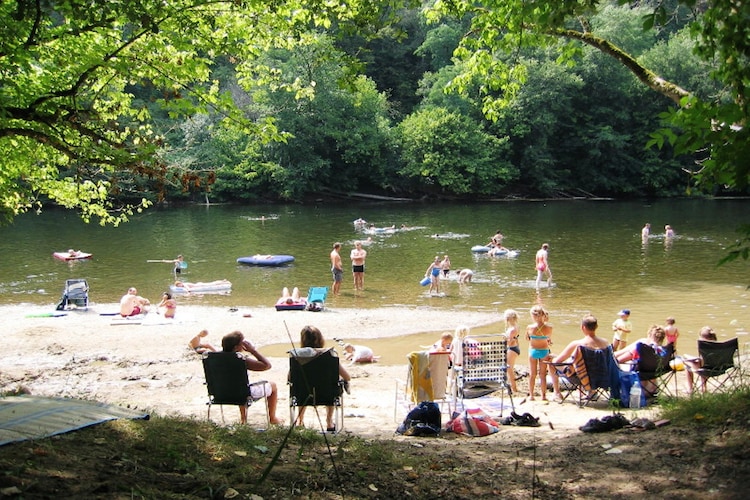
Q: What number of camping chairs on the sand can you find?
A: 9